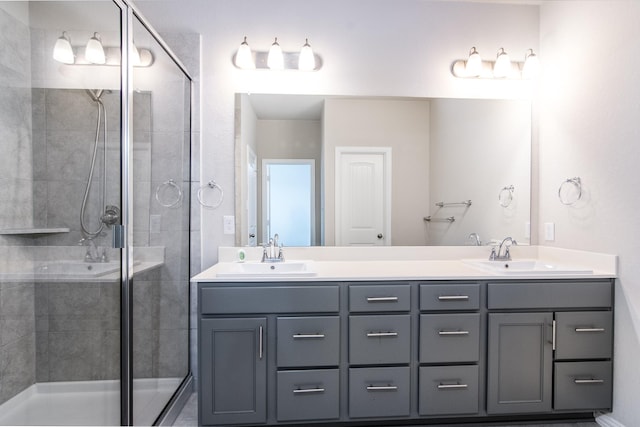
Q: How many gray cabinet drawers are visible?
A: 10